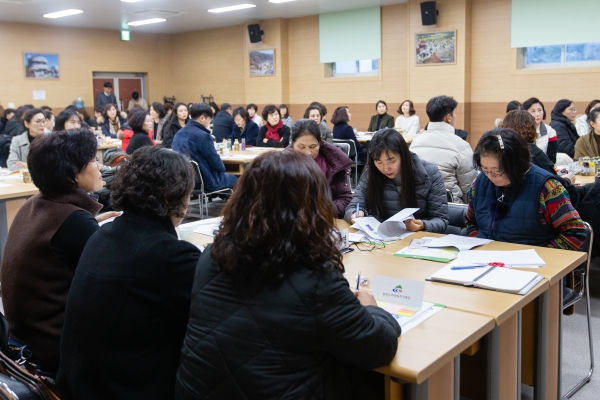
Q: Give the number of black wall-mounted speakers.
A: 2